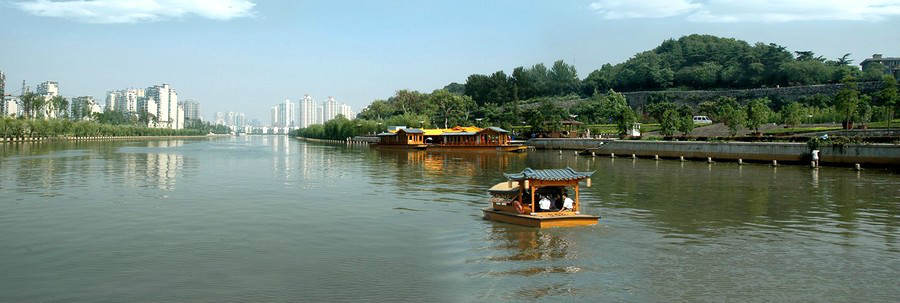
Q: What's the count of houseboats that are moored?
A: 2